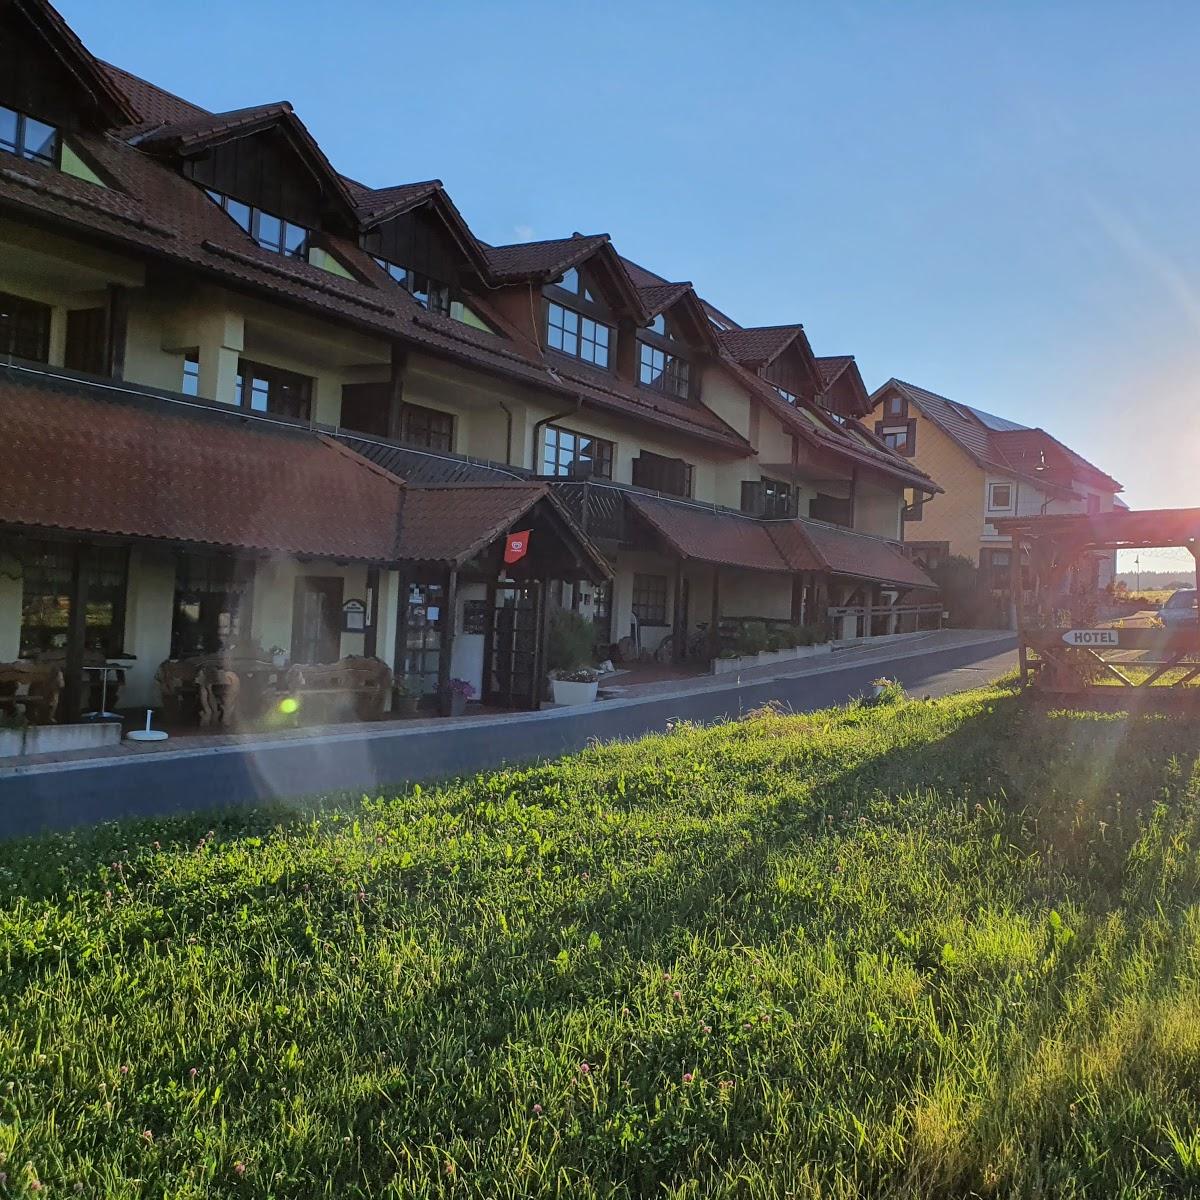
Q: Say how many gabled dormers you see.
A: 7